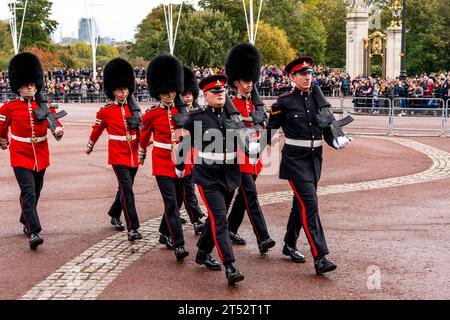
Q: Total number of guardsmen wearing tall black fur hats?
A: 5